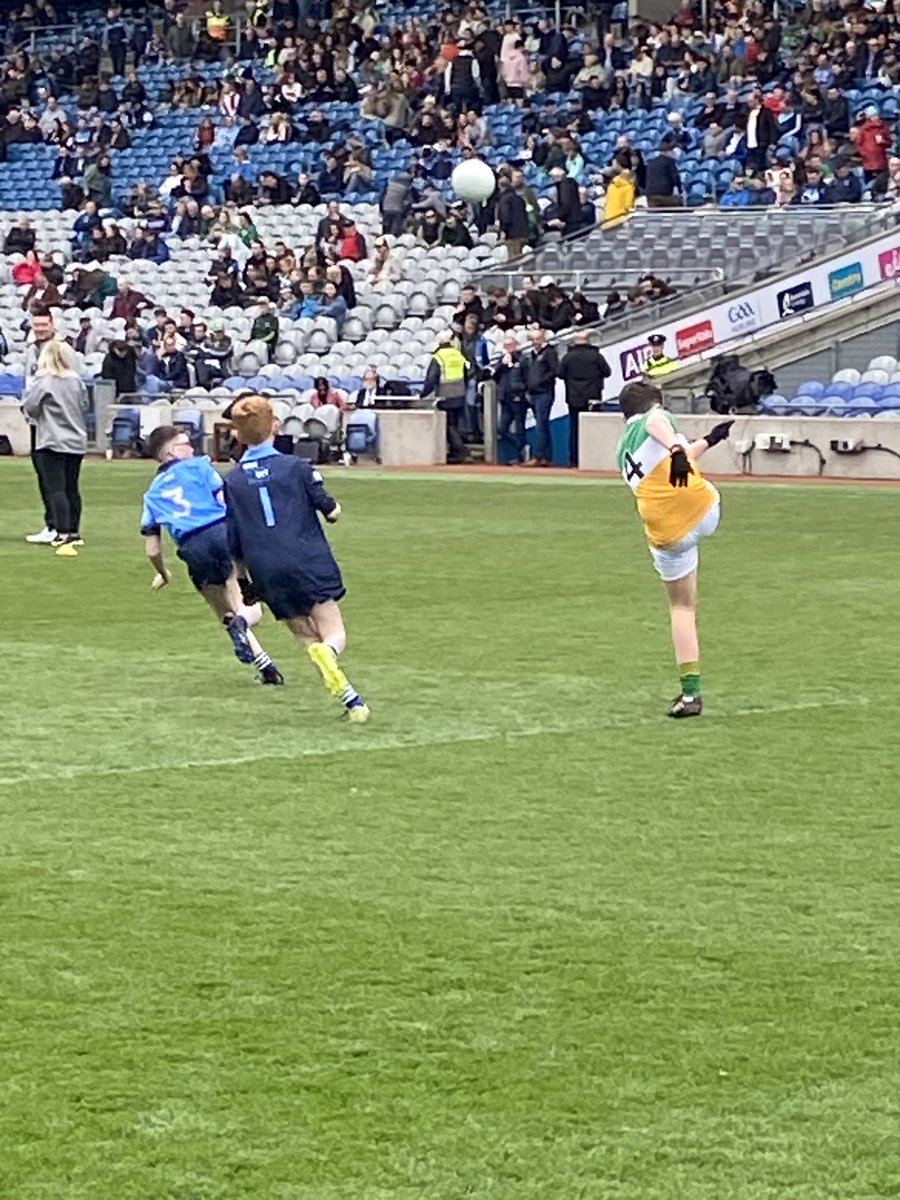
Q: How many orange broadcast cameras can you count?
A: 0